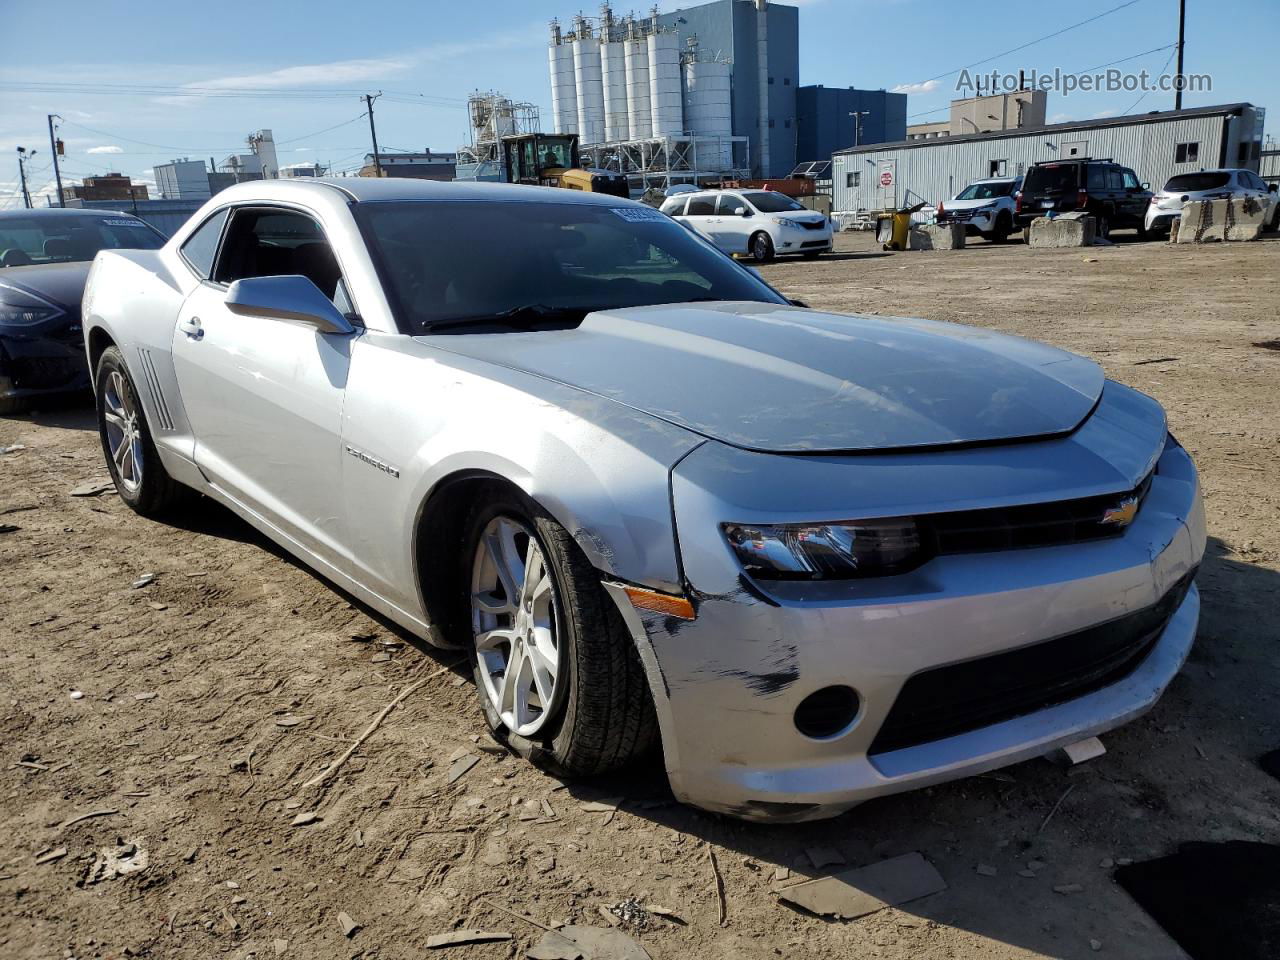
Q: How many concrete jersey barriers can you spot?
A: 3